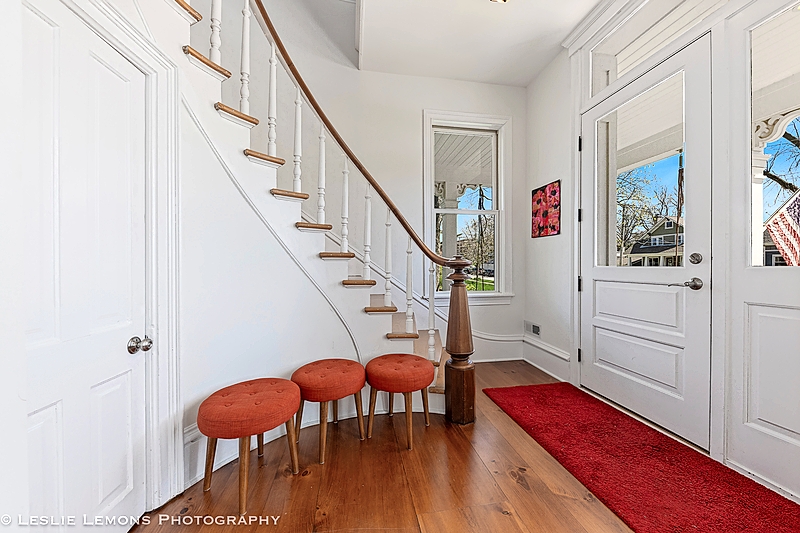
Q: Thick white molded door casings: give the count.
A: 2